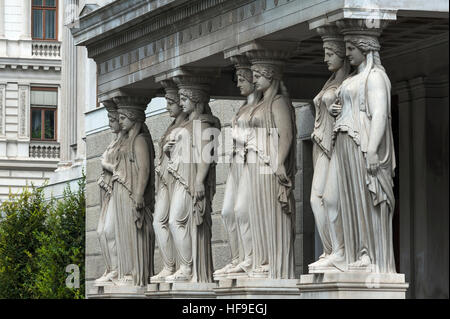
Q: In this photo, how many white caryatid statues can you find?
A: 8